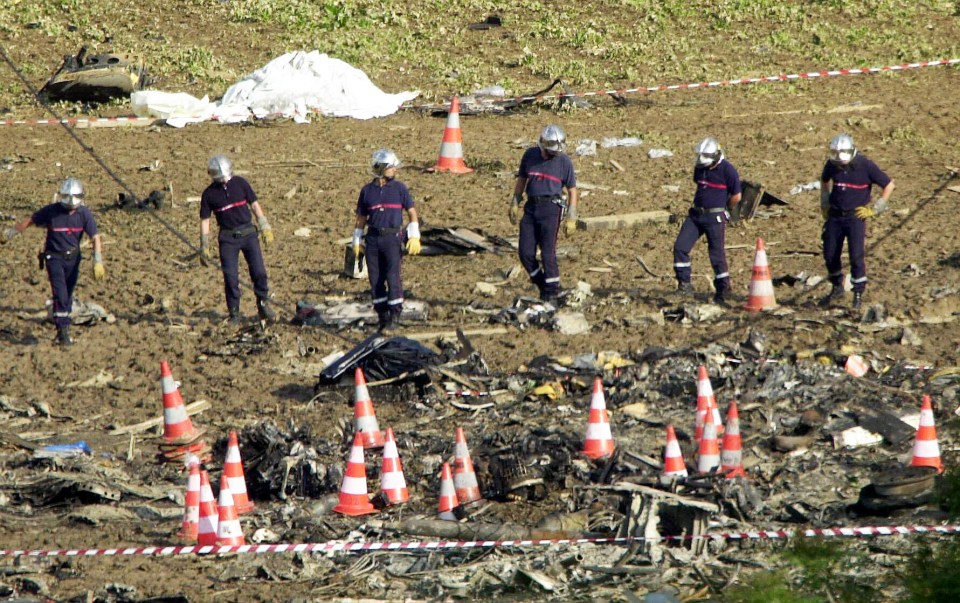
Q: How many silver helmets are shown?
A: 6